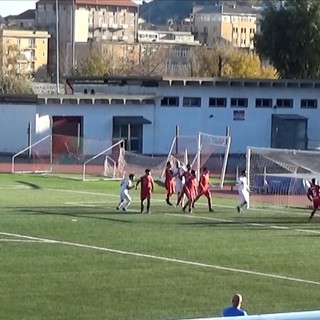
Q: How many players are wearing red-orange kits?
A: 6